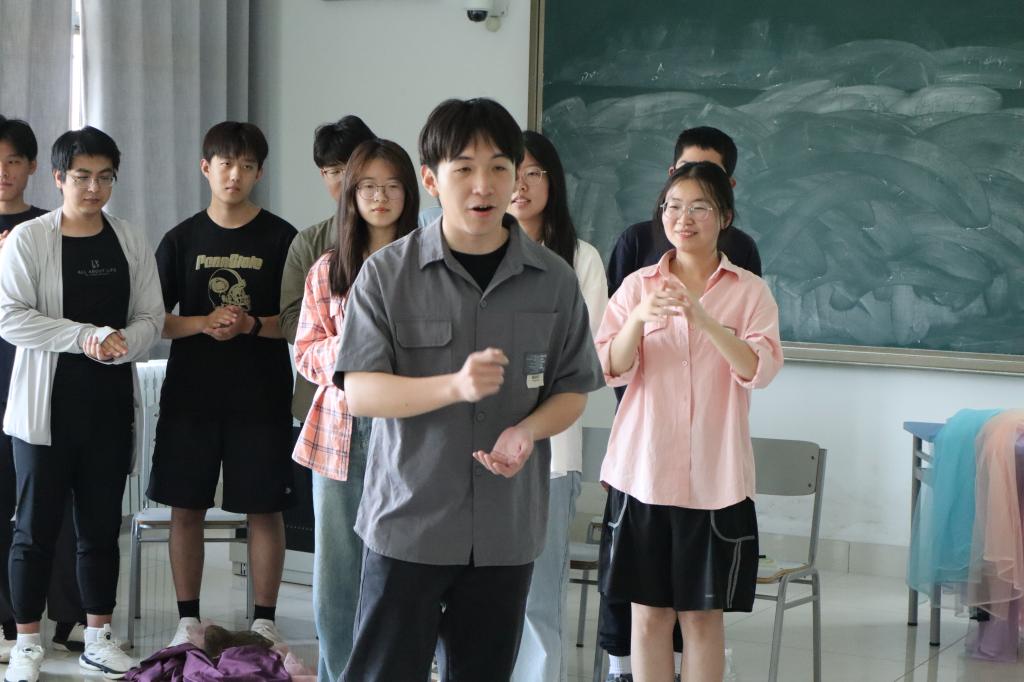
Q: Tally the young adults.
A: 9